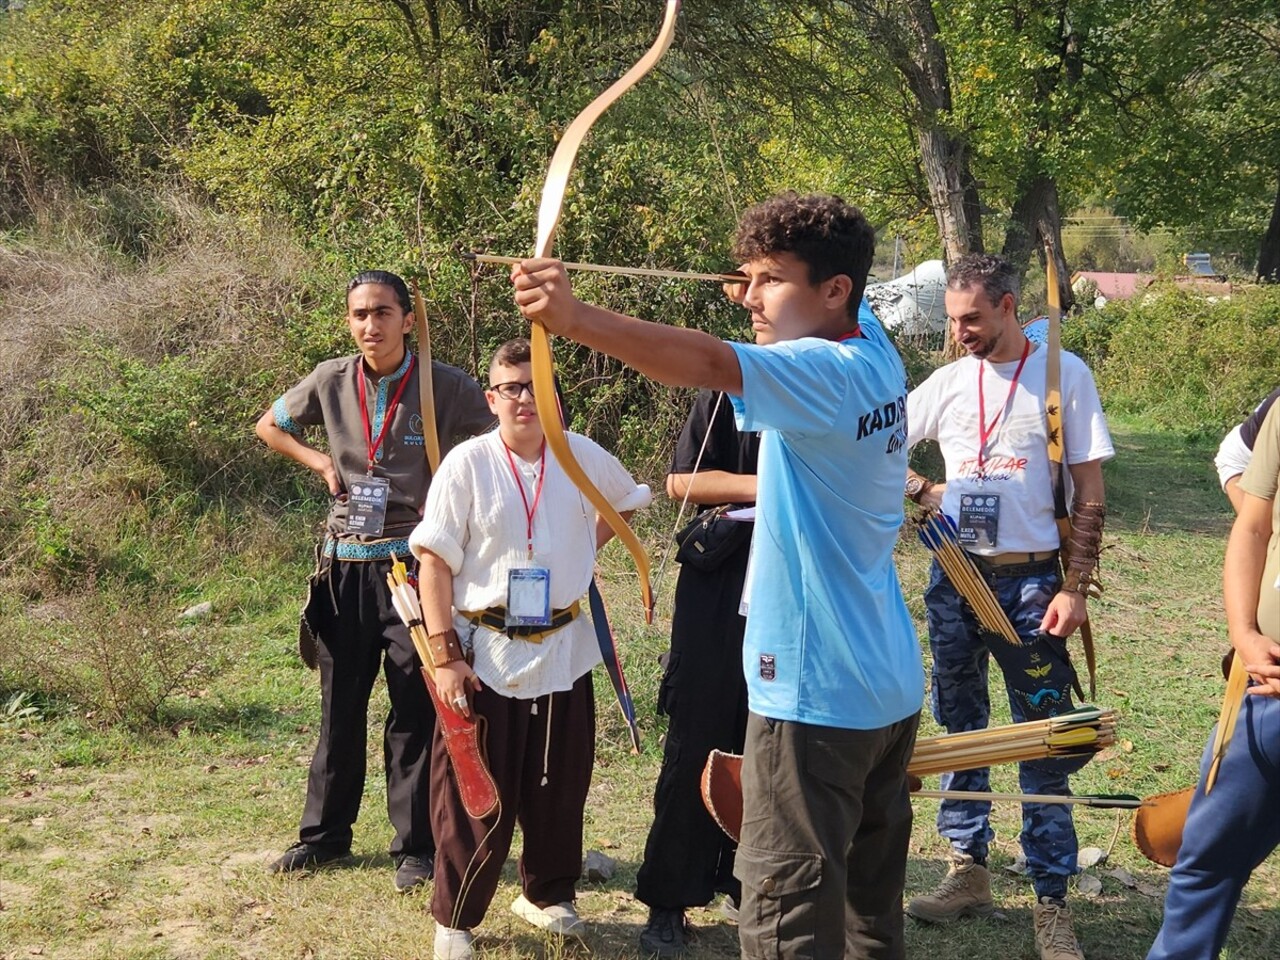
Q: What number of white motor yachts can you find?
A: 0